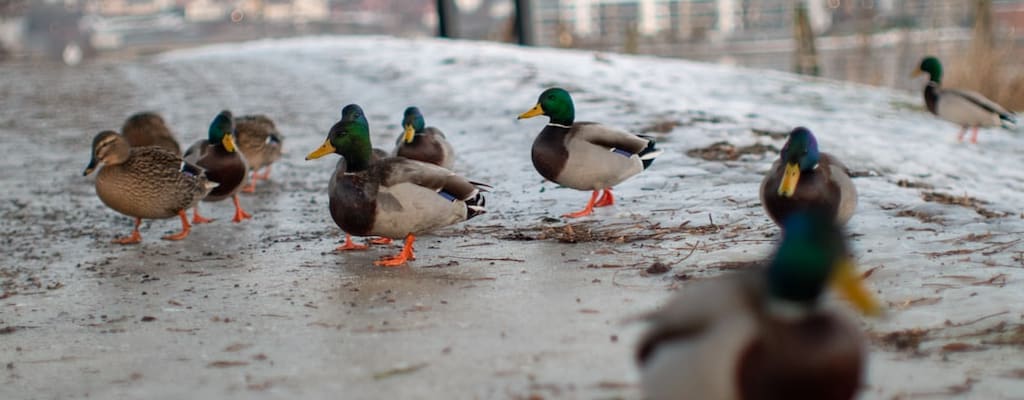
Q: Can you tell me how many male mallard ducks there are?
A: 8